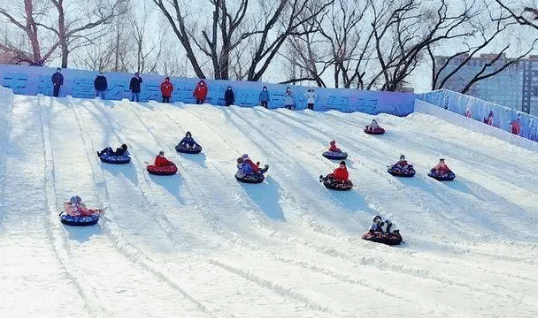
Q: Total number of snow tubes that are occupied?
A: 11